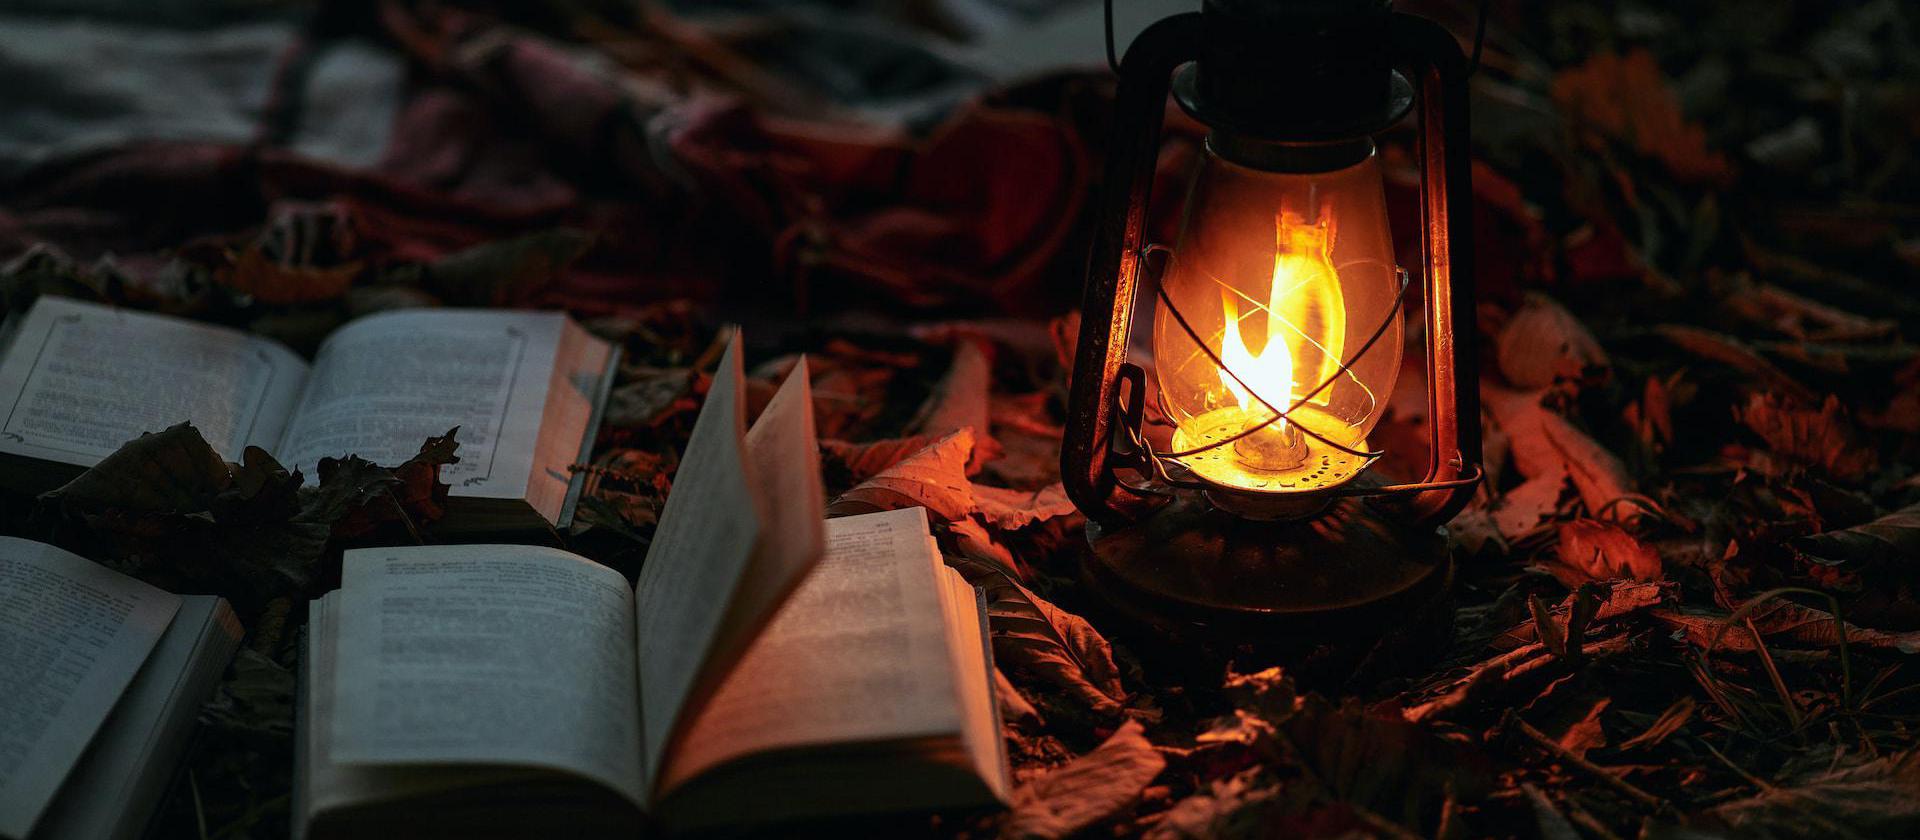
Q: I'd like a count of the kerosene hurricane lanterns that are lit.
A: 1